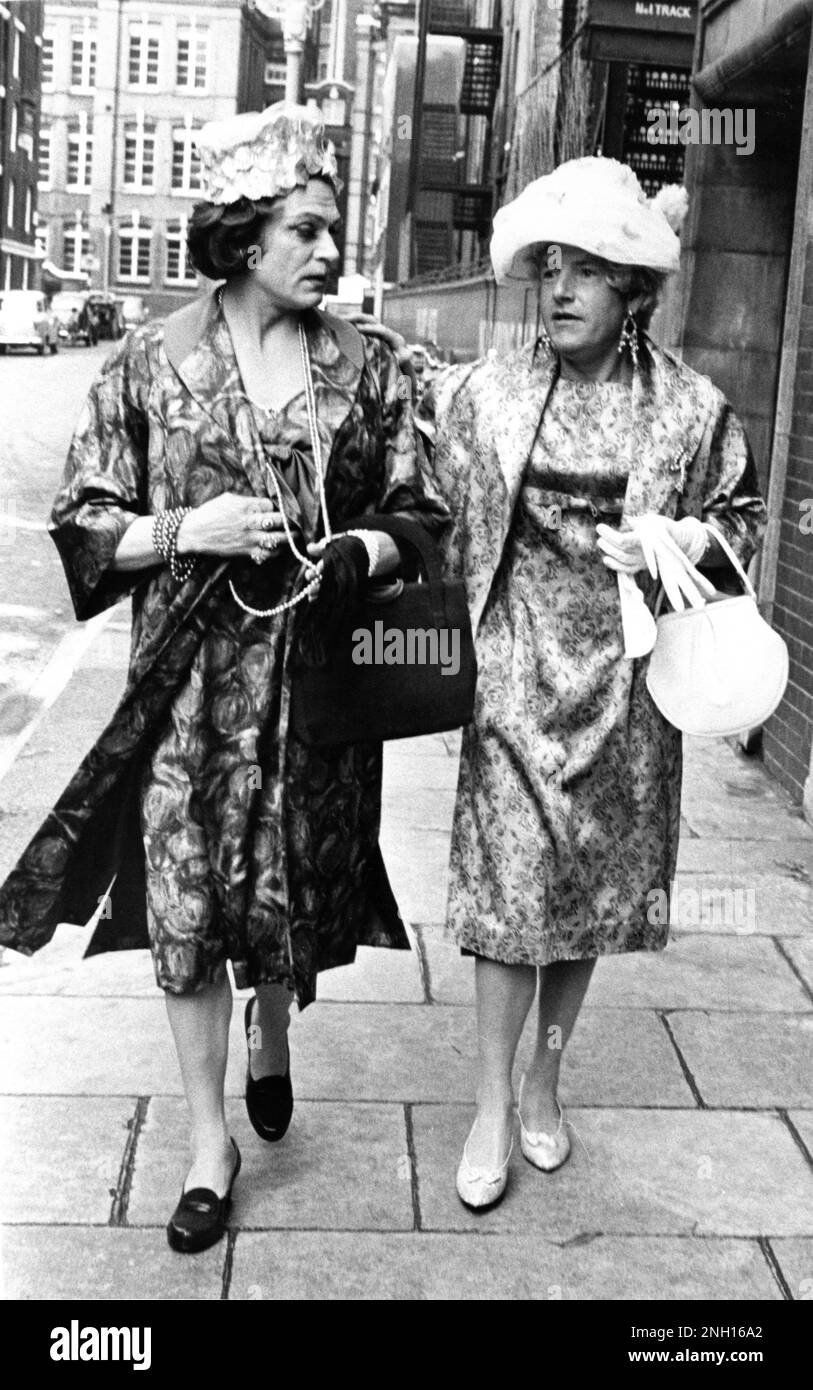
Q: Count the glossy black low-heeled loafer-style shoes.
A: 2